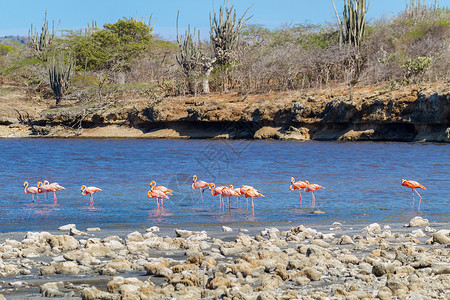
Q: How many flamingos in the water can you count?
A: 15